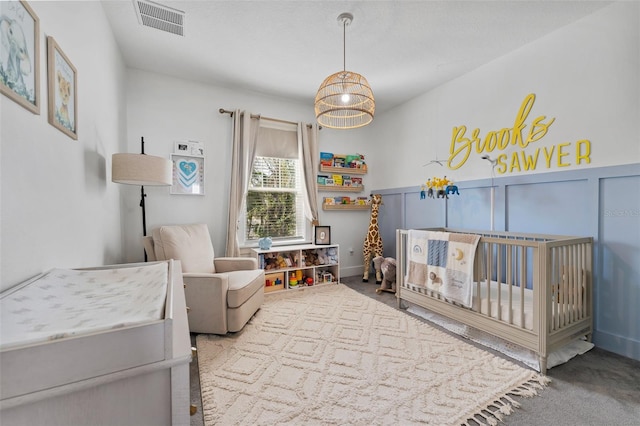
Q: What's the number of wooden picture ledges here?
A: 3